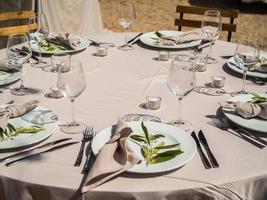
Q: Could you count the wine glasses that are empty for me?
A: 7